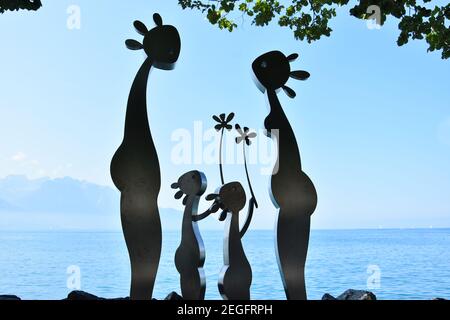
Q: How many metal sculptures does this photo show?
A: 4